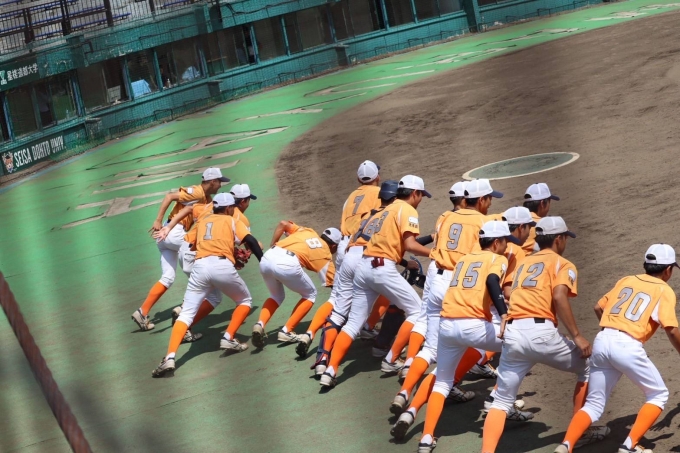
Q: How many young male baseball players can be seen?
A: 14